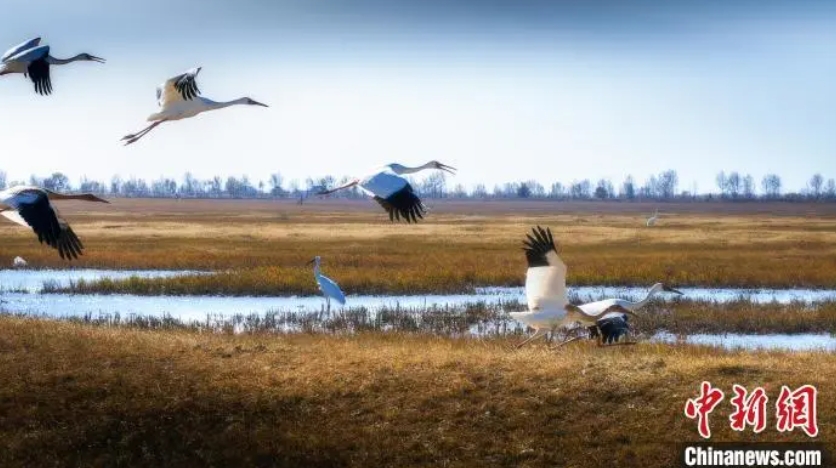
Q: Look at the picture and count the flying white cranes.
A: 6